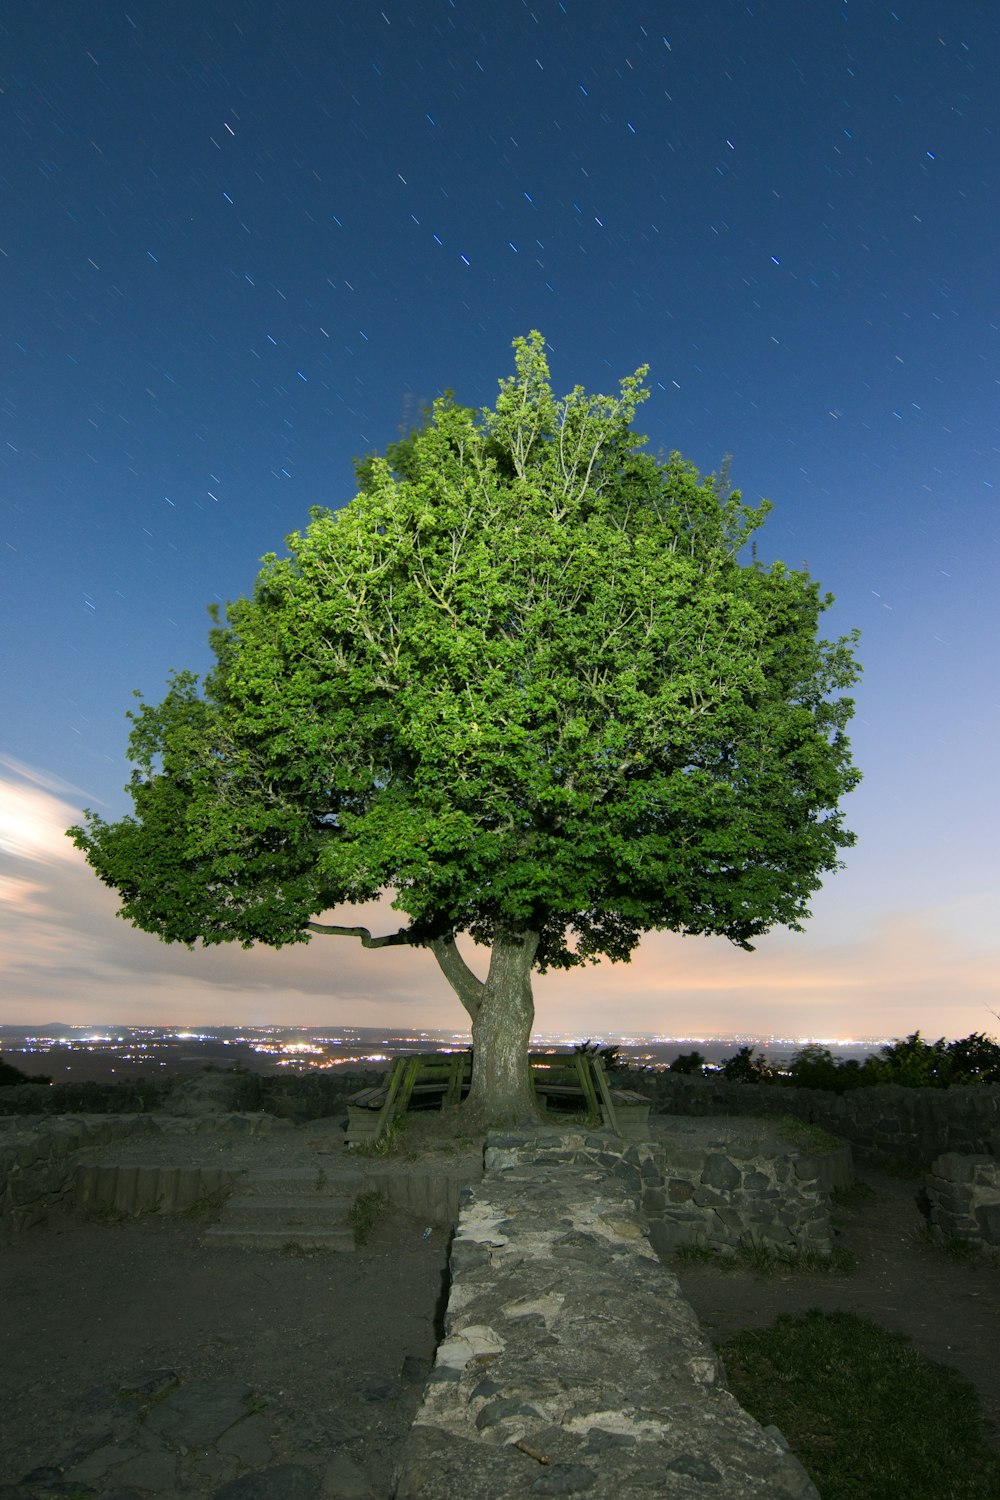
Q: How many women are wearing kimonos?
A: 0